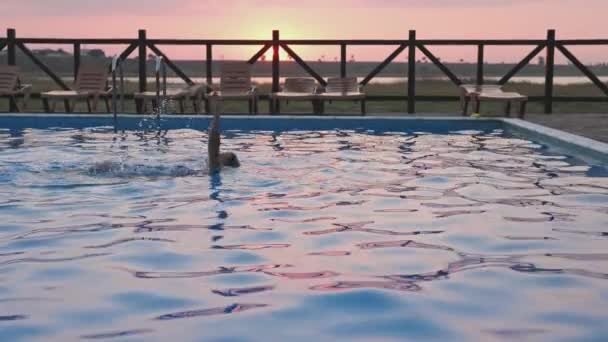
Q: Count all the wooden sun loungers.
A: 7